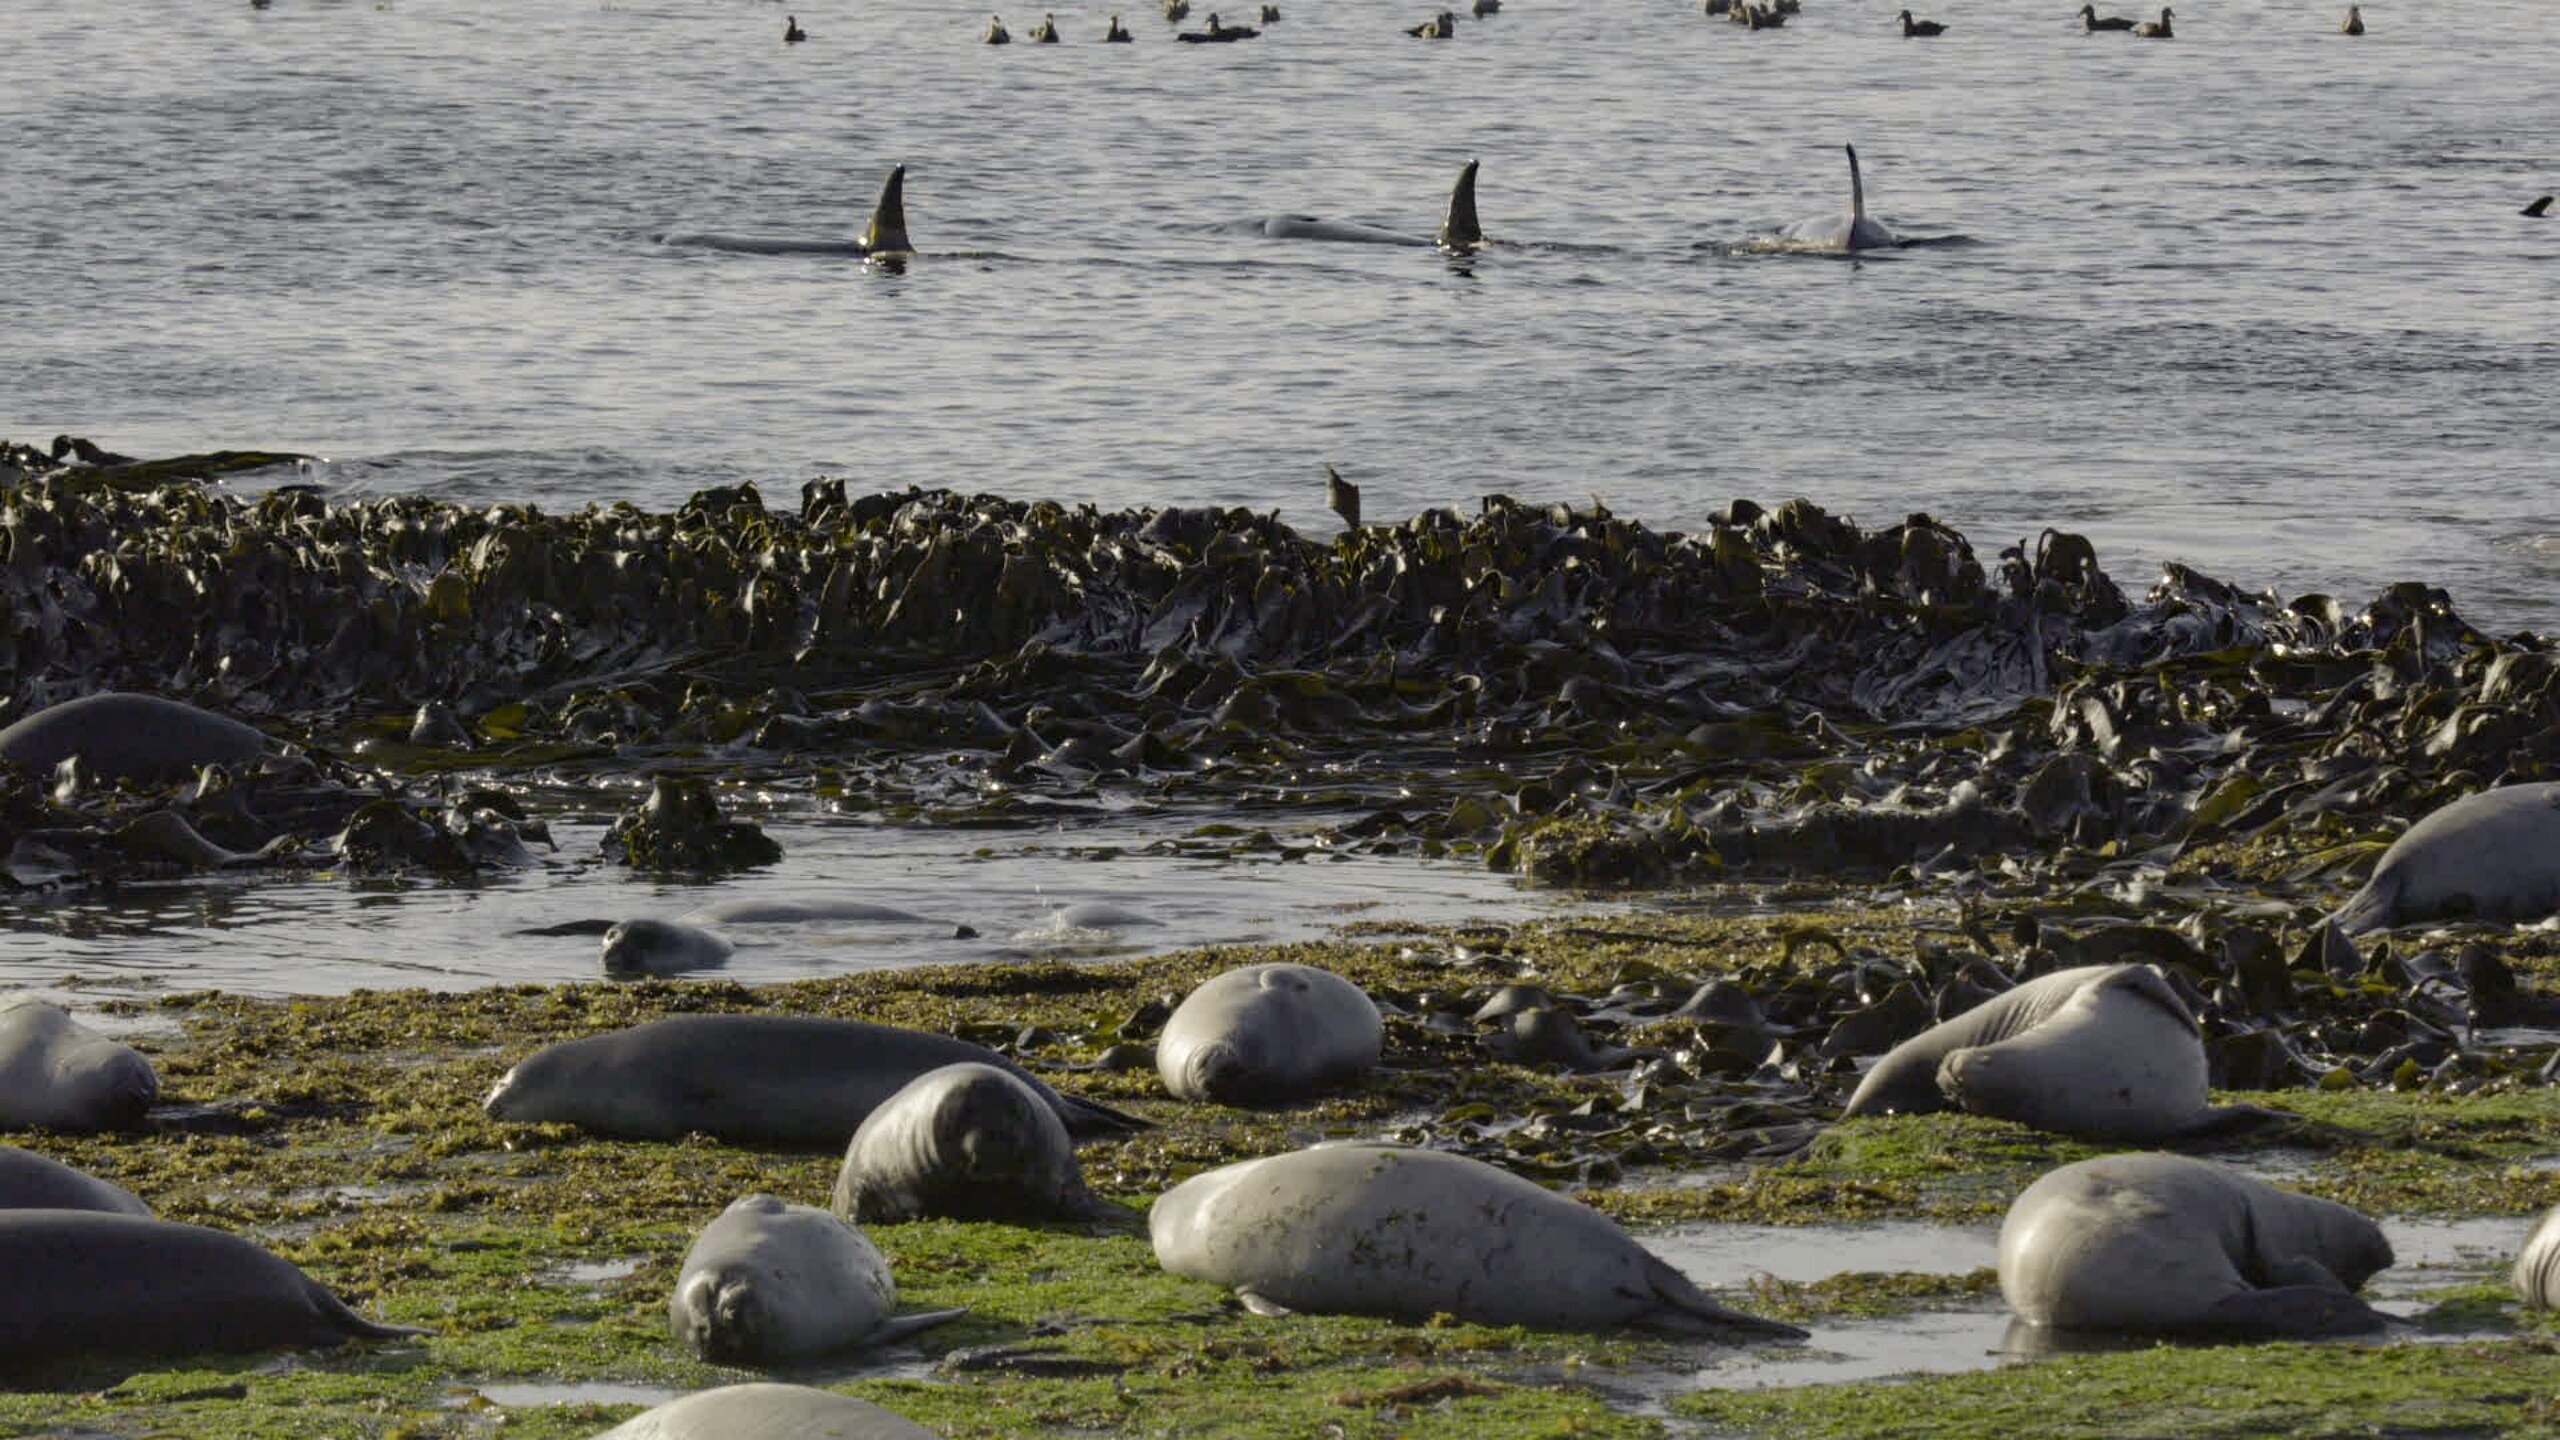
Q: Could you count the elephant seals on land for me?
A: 14